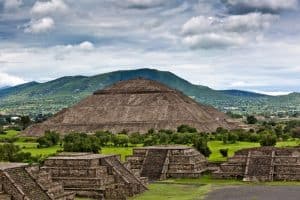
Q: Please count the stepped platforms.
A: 4